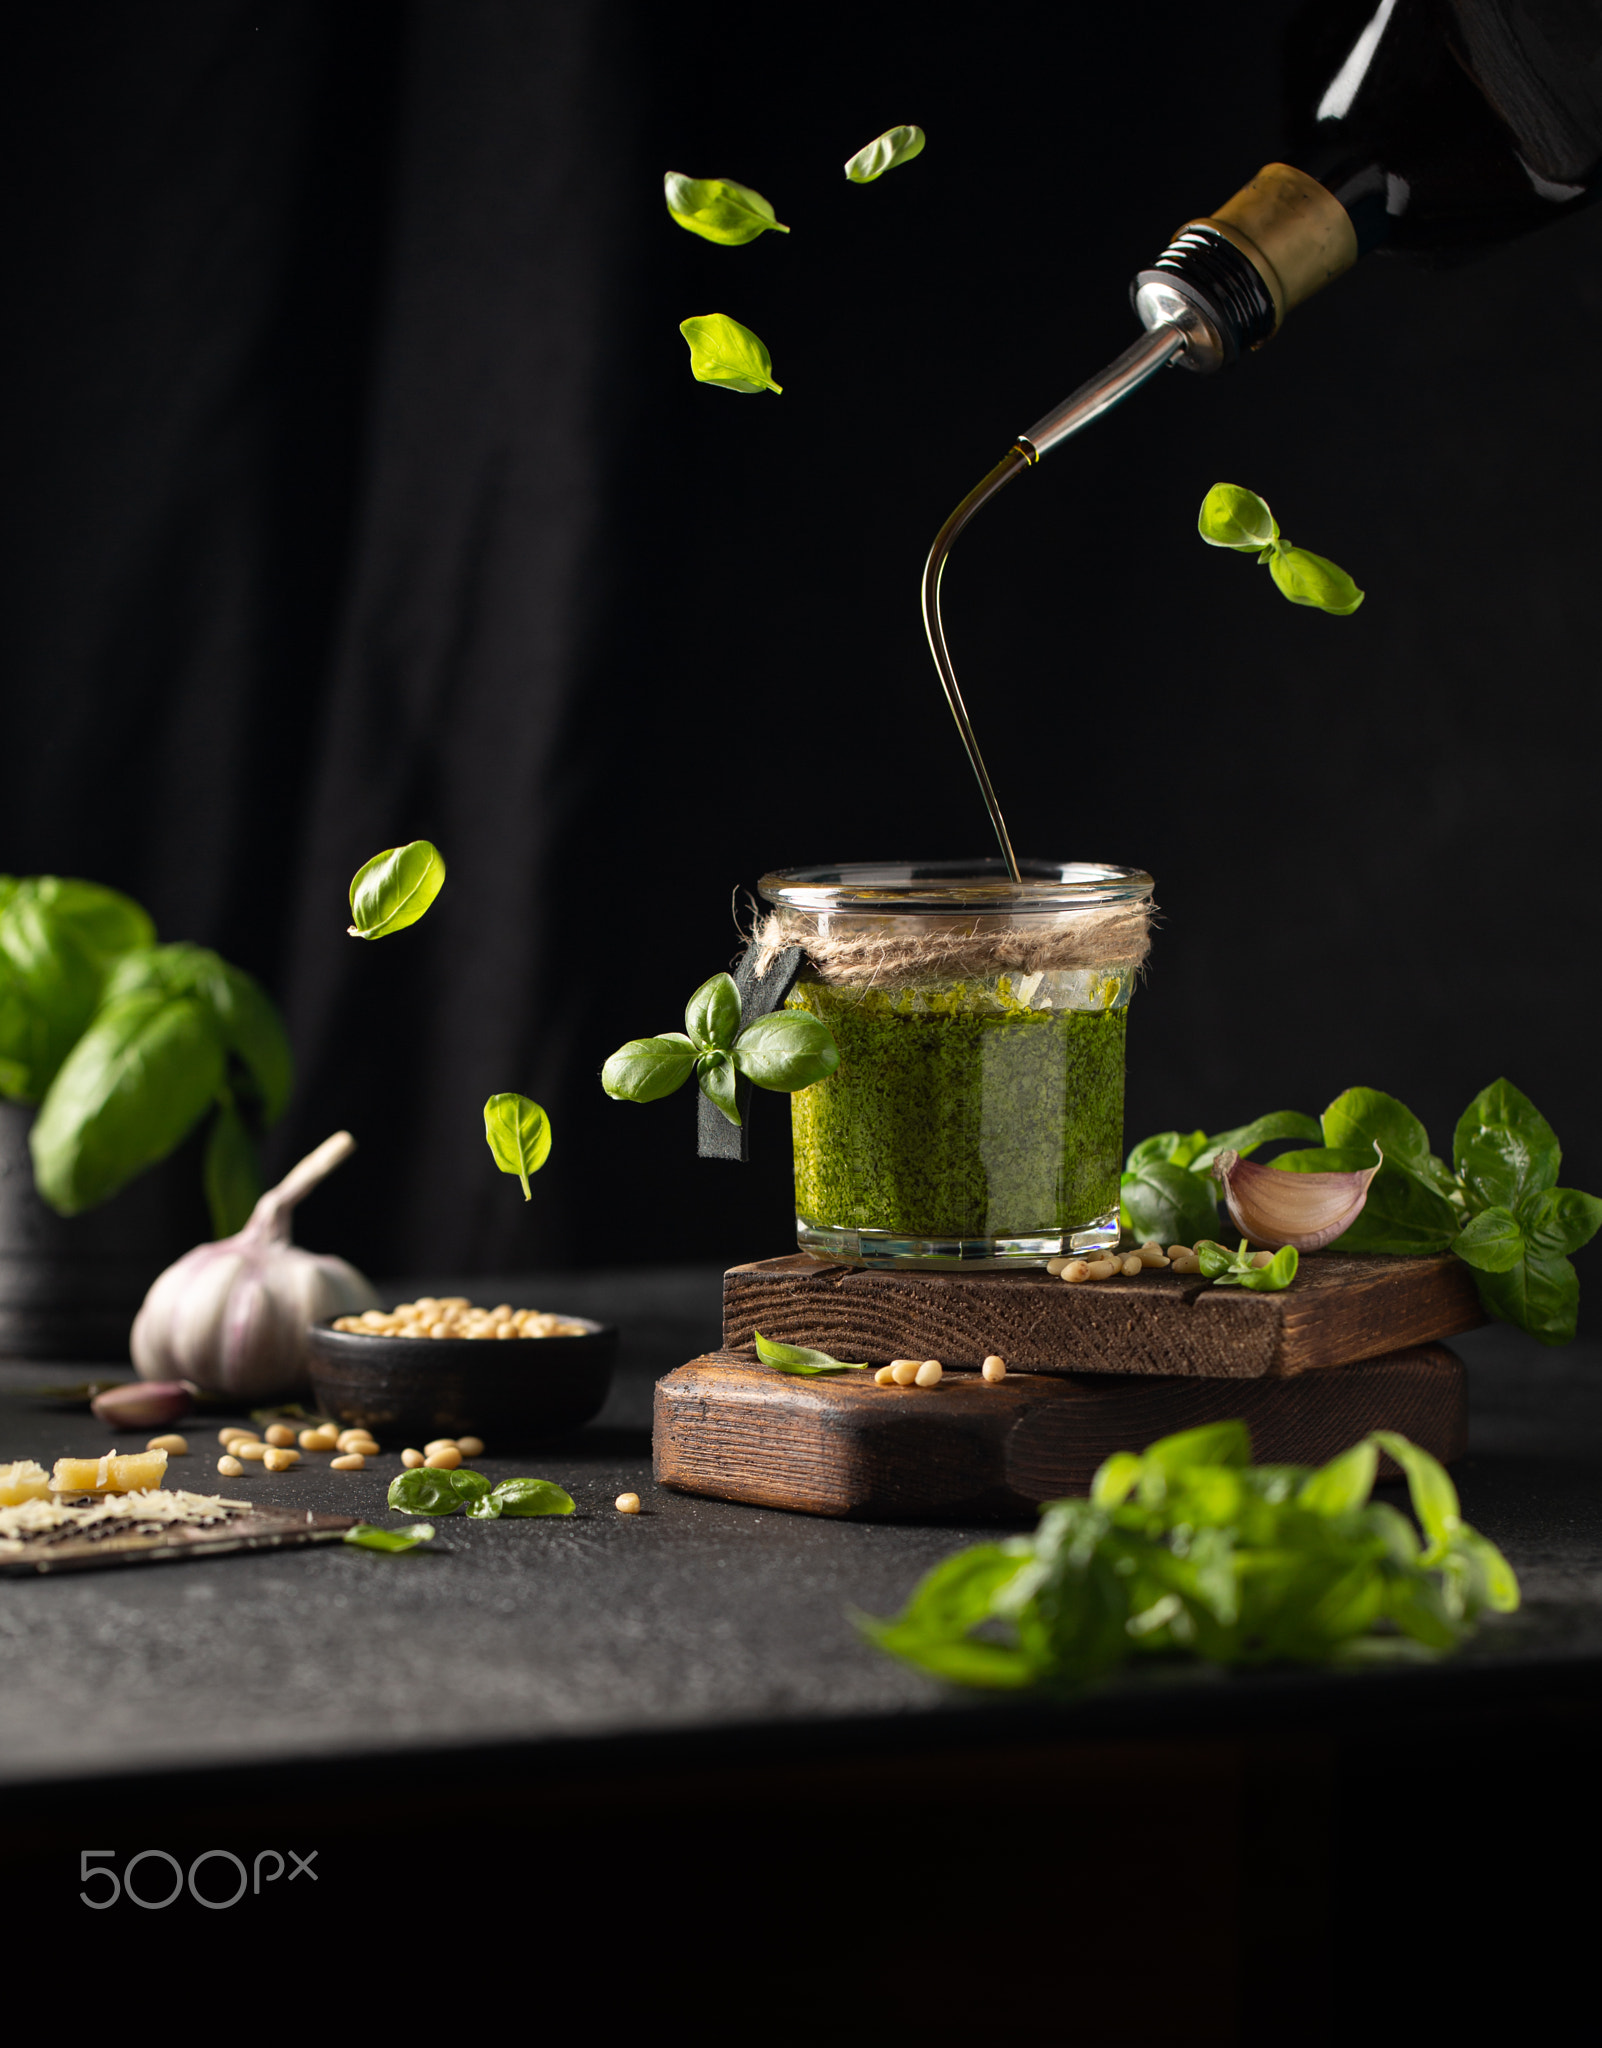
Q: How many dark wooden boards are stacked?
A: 2